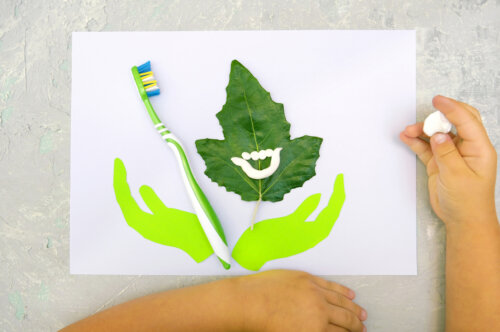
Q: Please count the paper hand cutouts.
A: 2